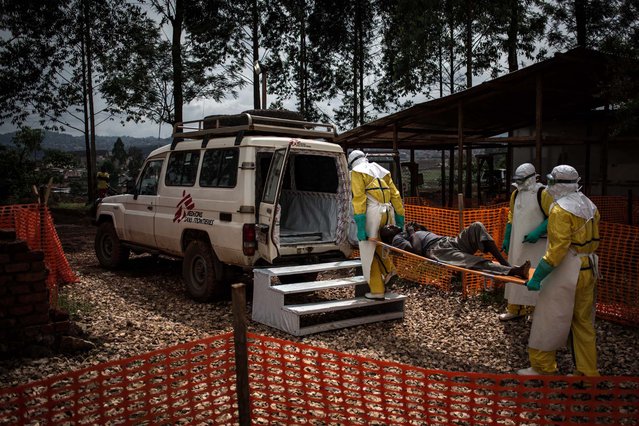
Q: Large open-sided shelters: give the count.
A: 1